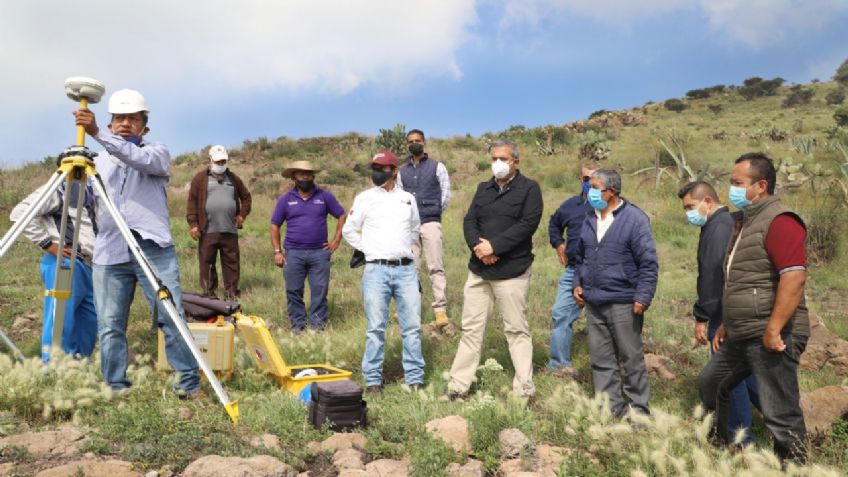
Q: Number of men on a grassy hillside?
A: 11